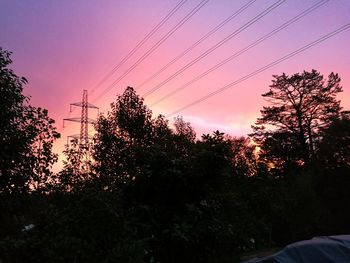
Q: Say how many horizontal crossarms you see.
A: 3